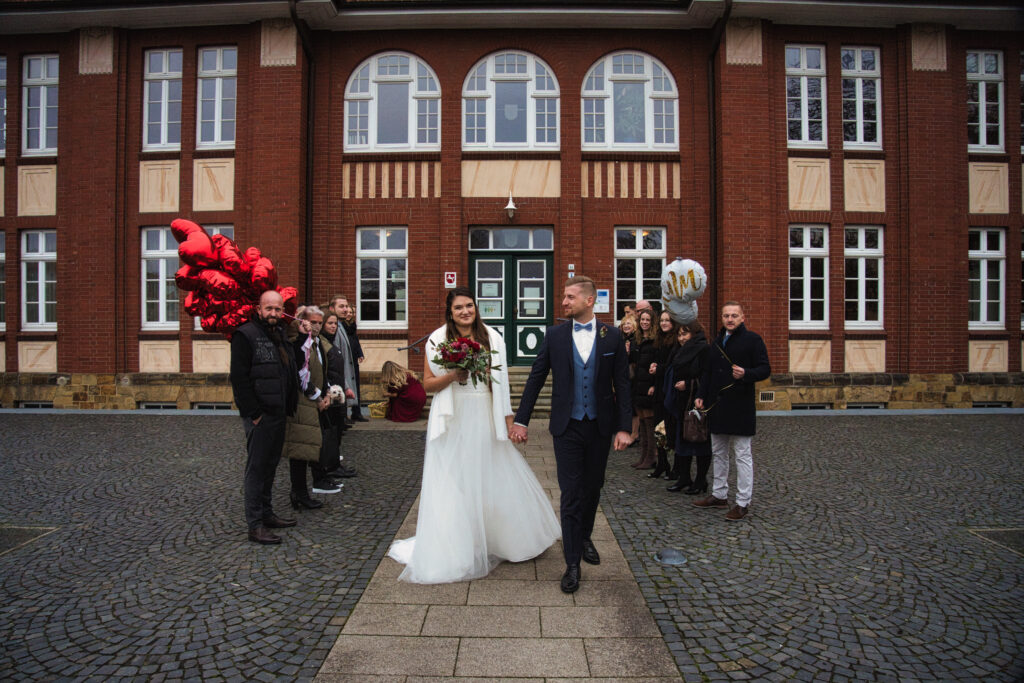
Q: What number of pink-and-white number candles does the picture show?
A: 0